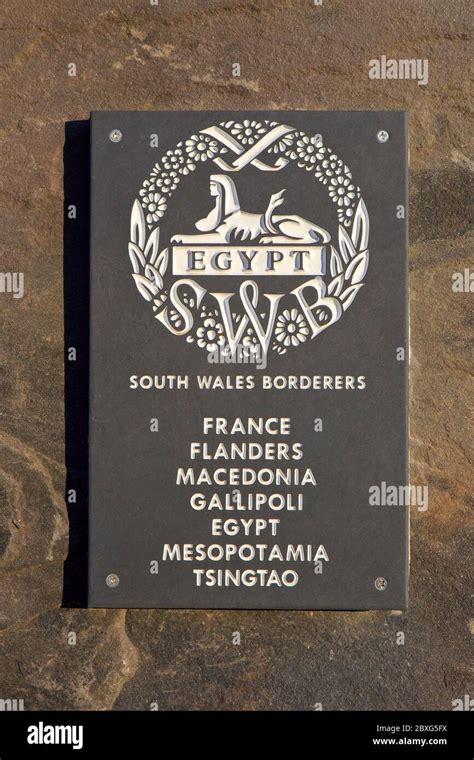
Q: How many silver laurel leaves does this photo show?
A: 12